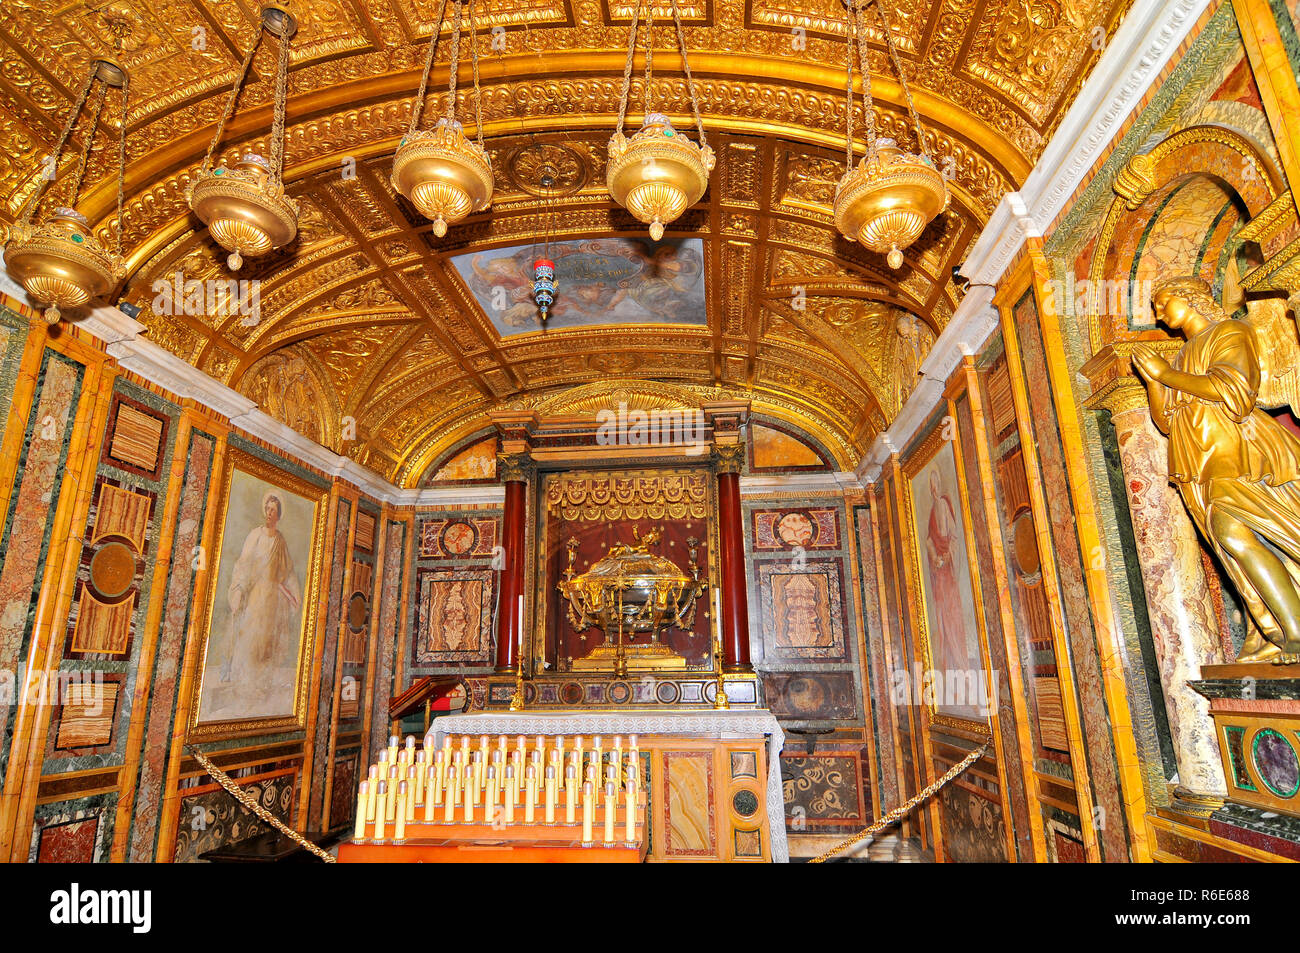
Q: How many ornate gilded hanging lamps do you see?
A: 5